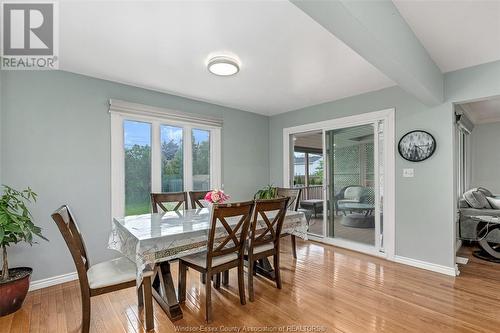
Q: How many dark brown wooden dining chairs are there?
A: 6